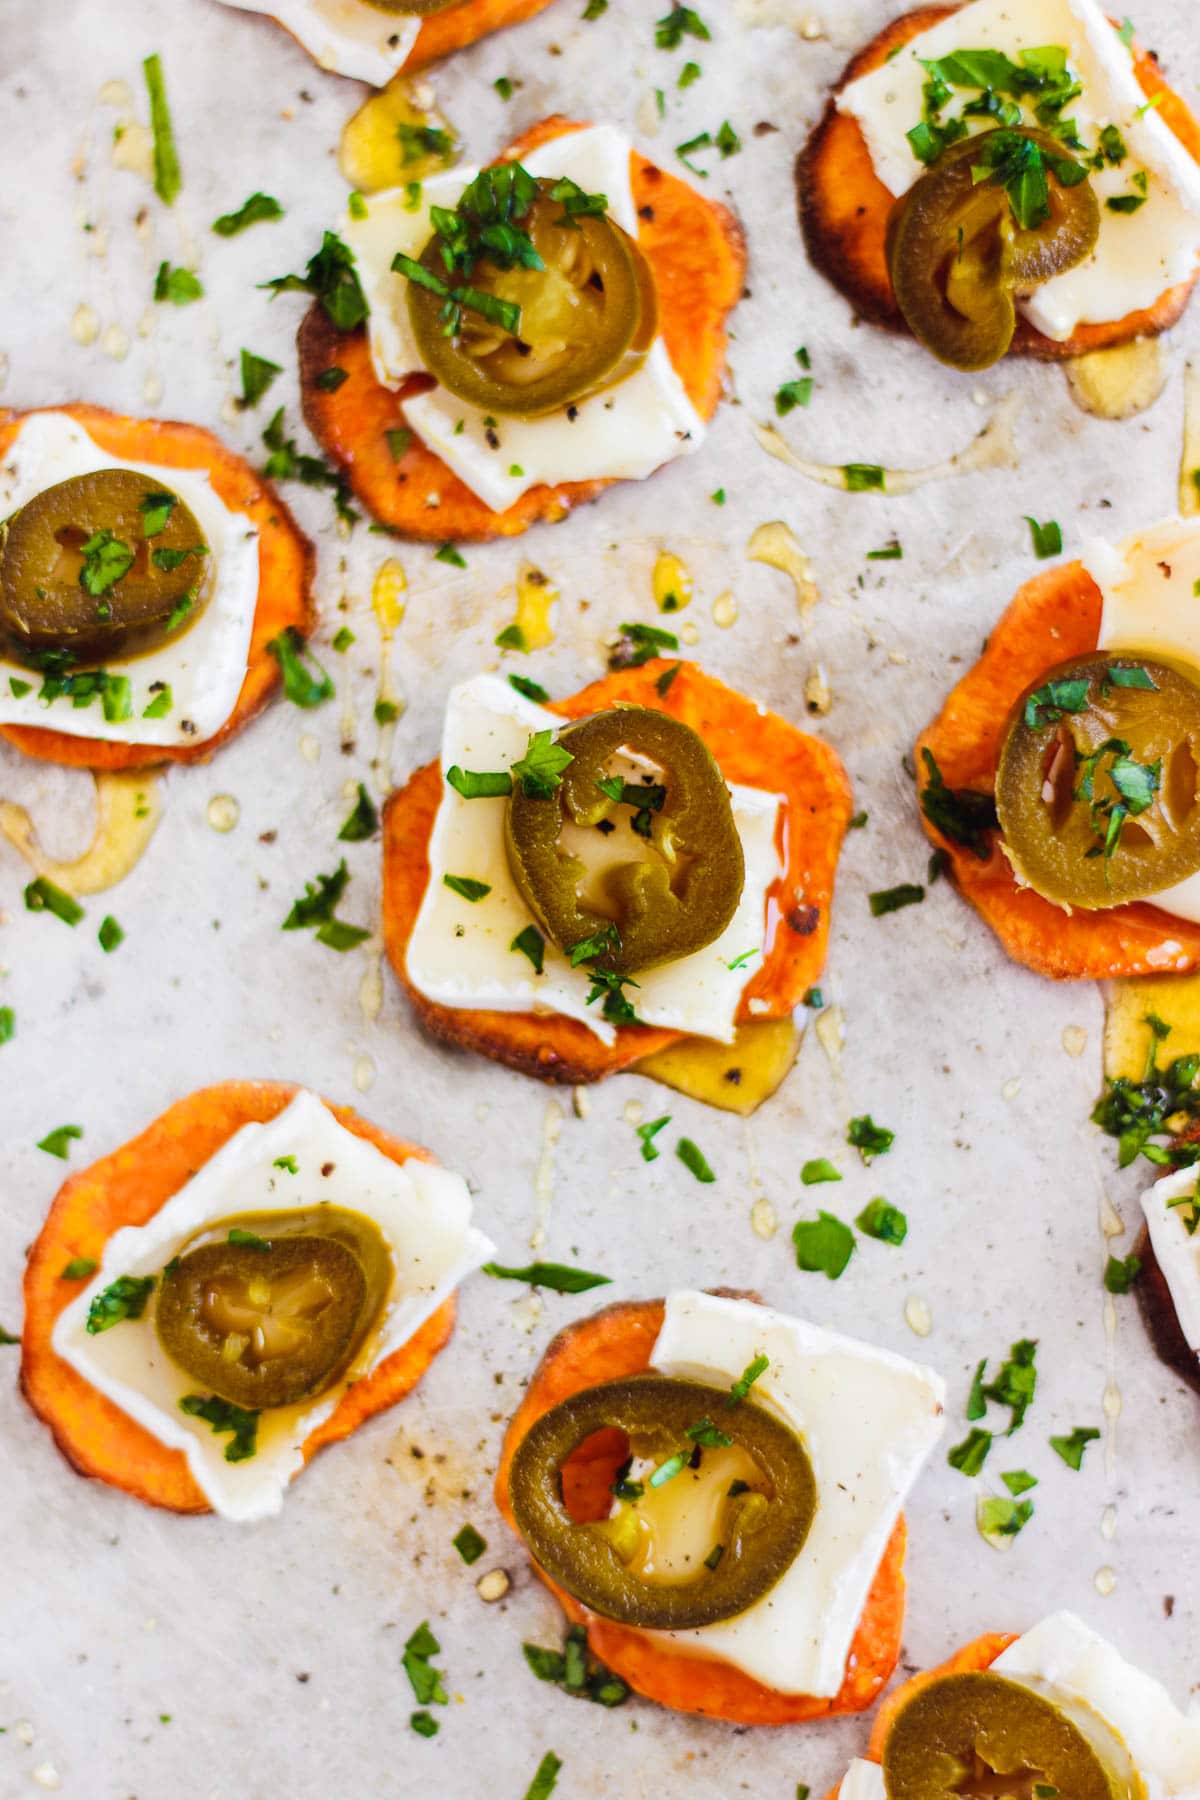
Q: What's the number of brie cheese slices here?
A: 10